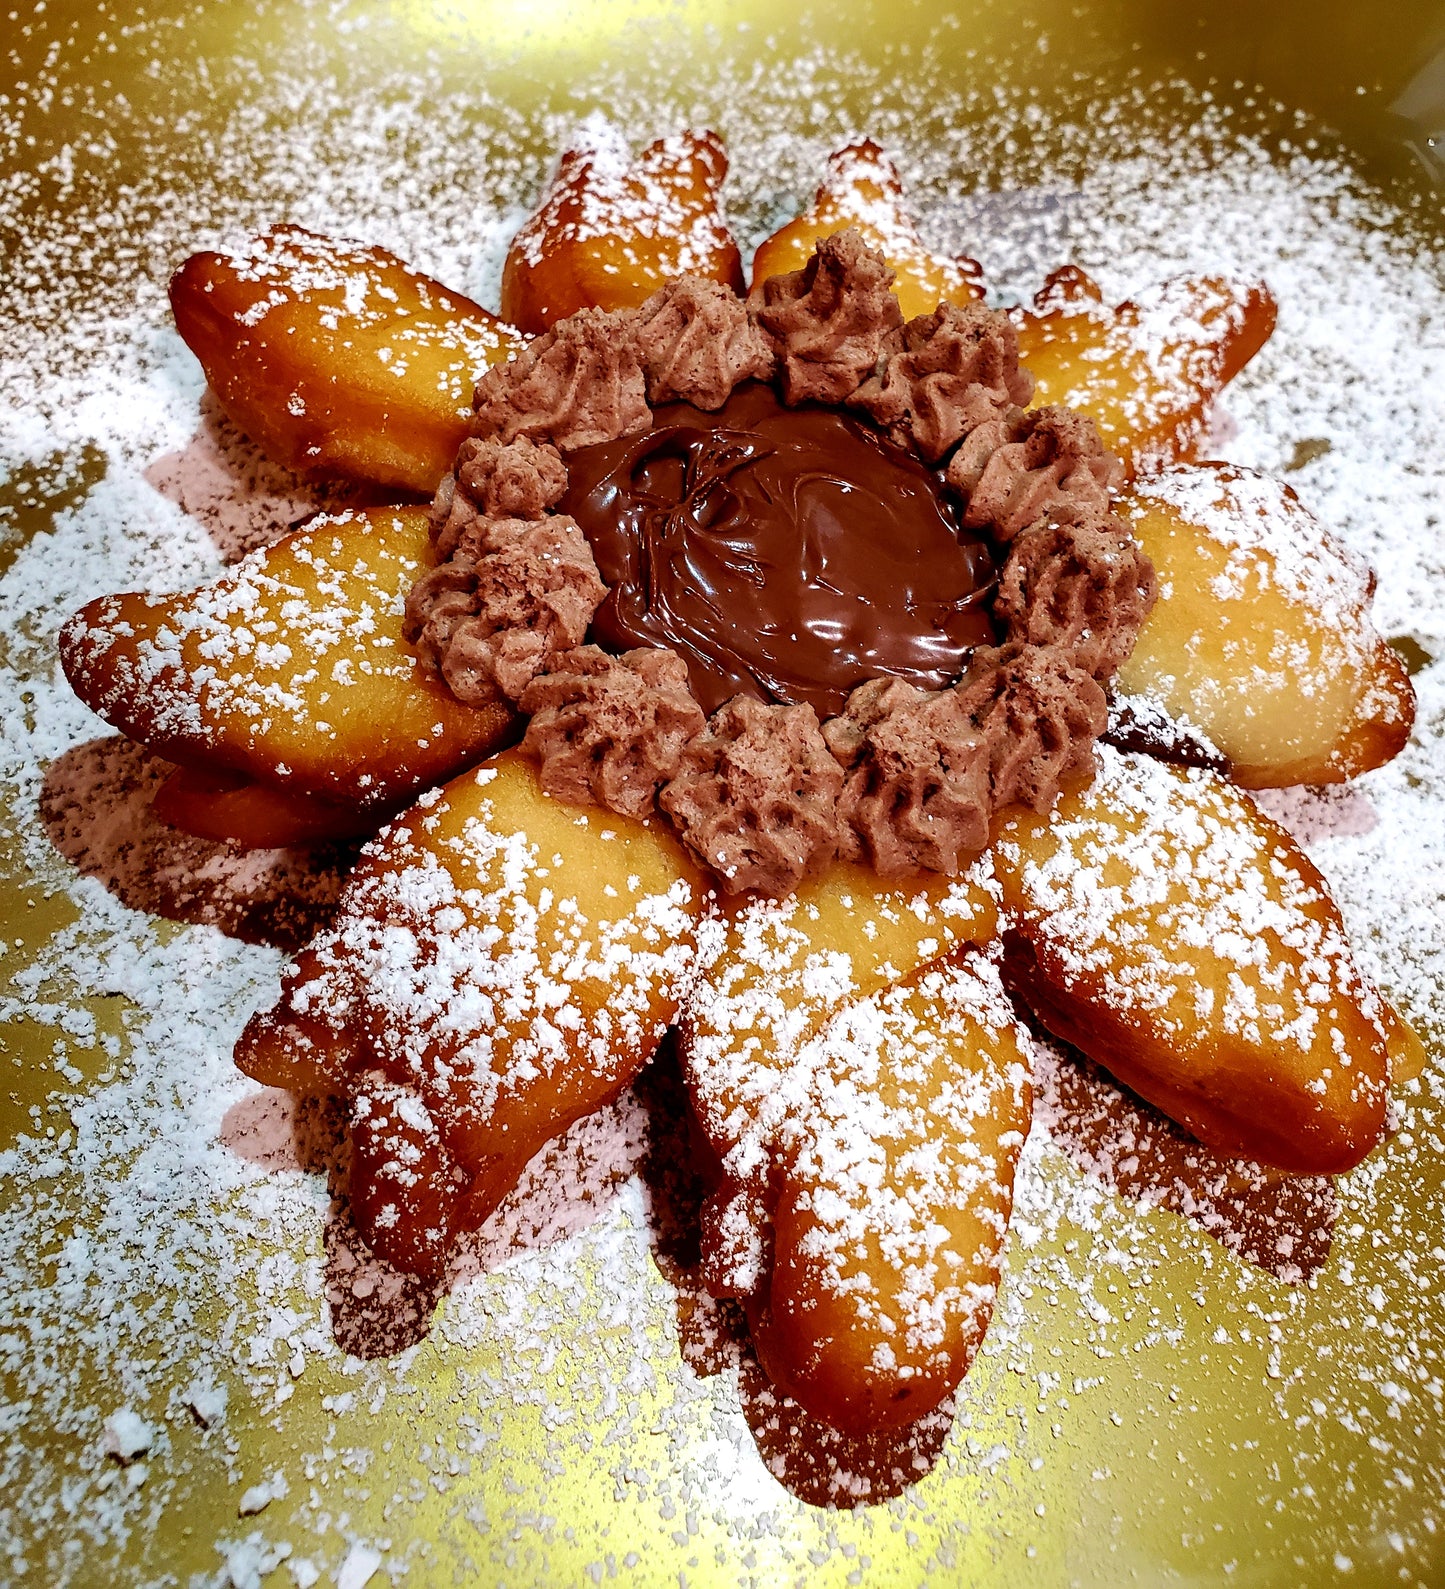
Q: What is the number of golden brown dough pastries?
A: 9